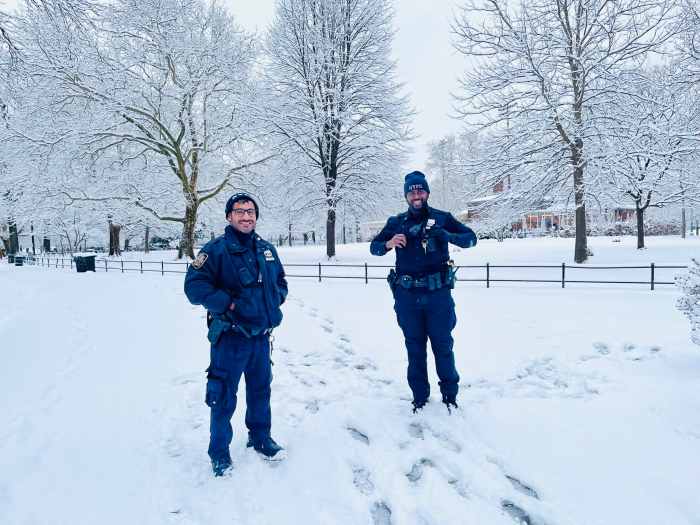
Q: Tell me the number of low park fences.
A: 1